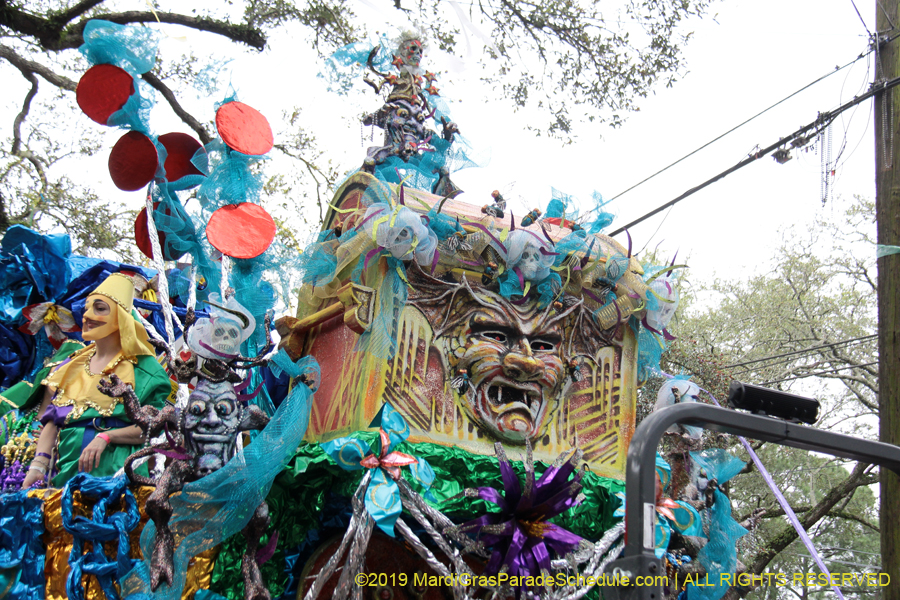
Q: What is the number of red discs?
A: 6